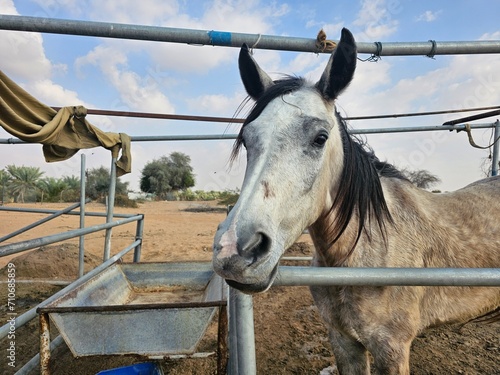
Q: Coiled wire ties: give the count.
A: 2